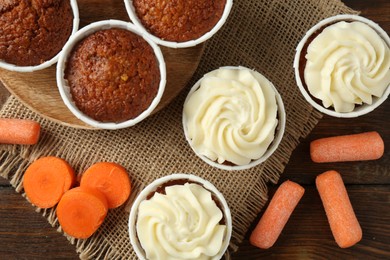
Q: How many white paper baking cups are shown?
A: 6